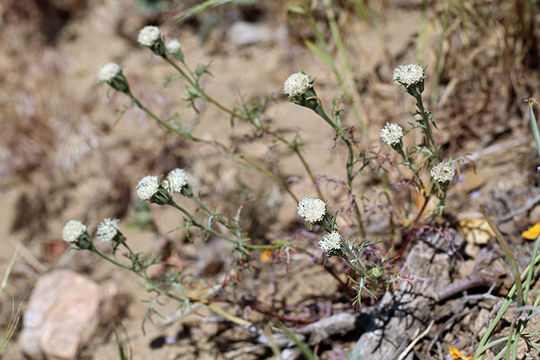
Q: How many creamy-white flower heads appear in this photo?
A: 13